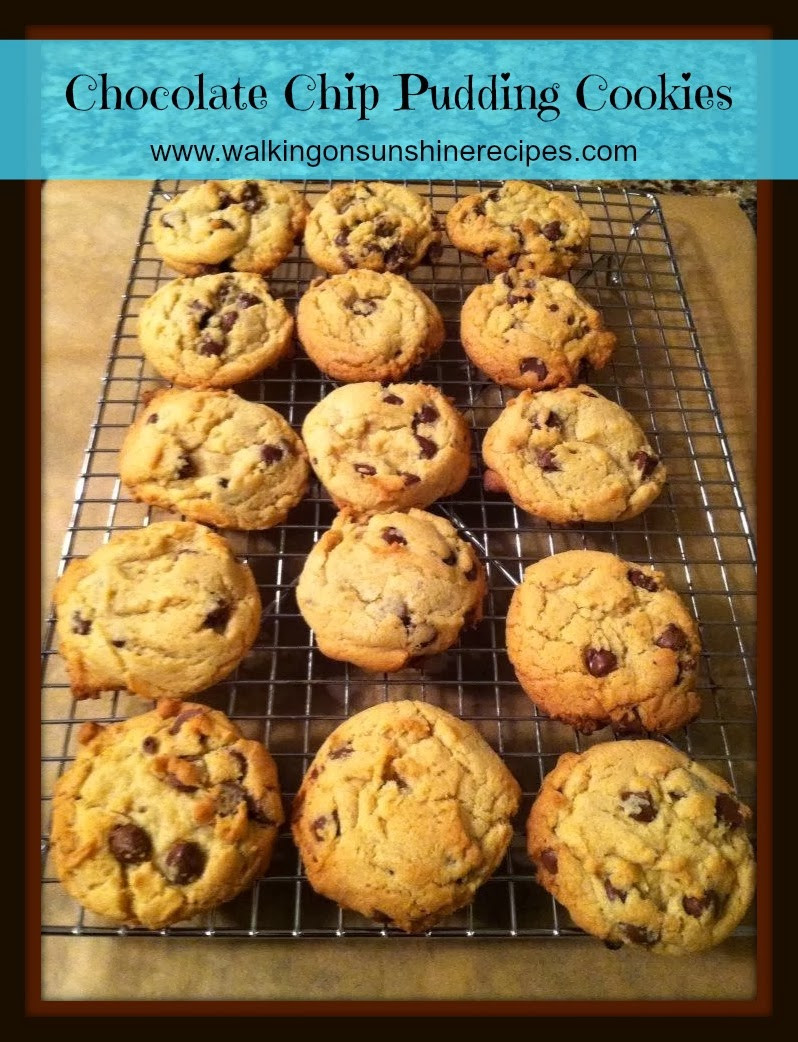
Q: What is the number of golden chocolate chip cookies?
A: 15